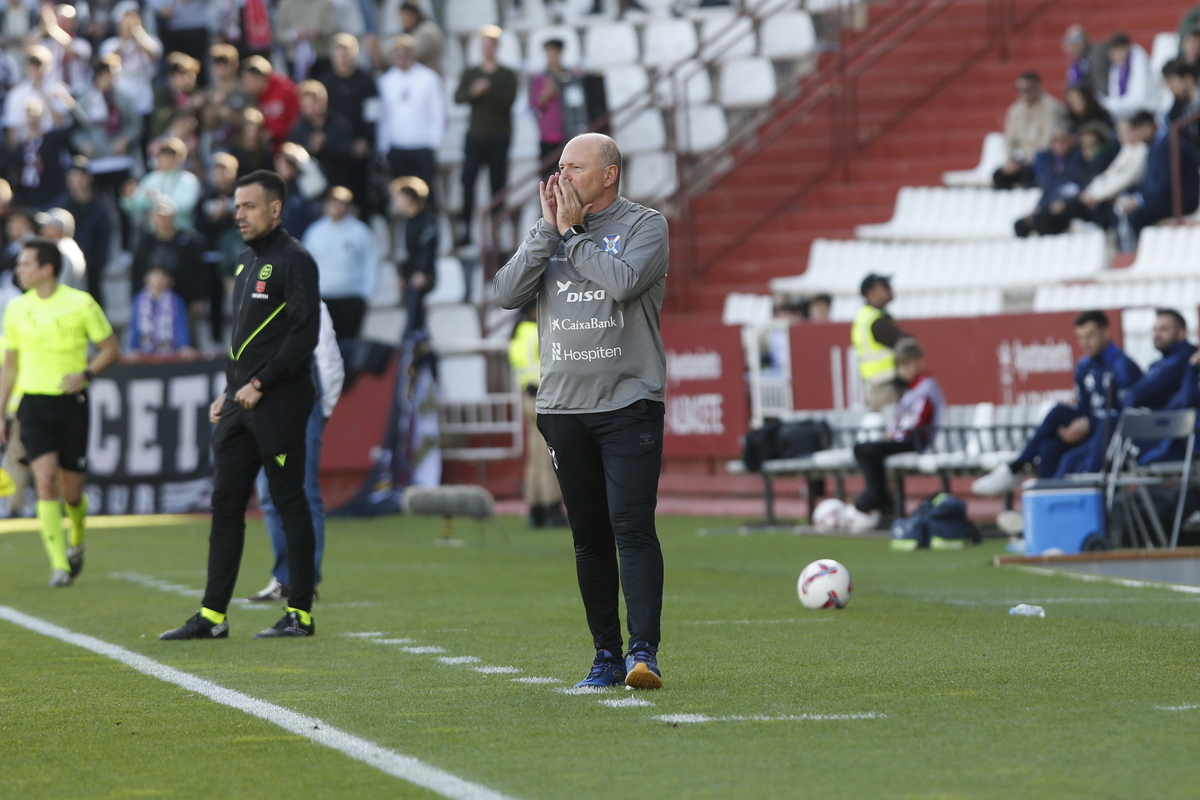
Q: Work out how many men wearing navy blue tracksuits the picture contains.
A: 2